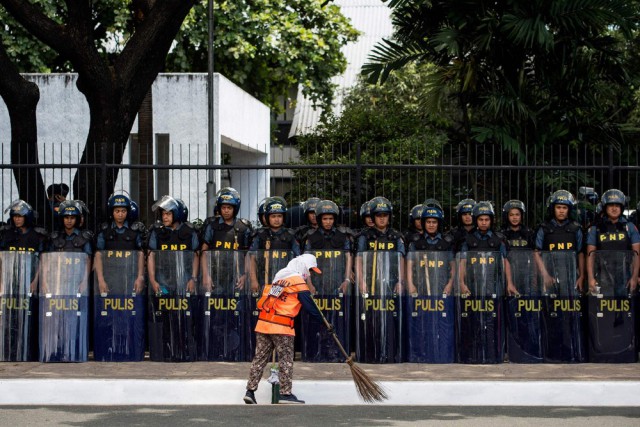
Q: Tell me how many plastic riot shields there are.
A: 13